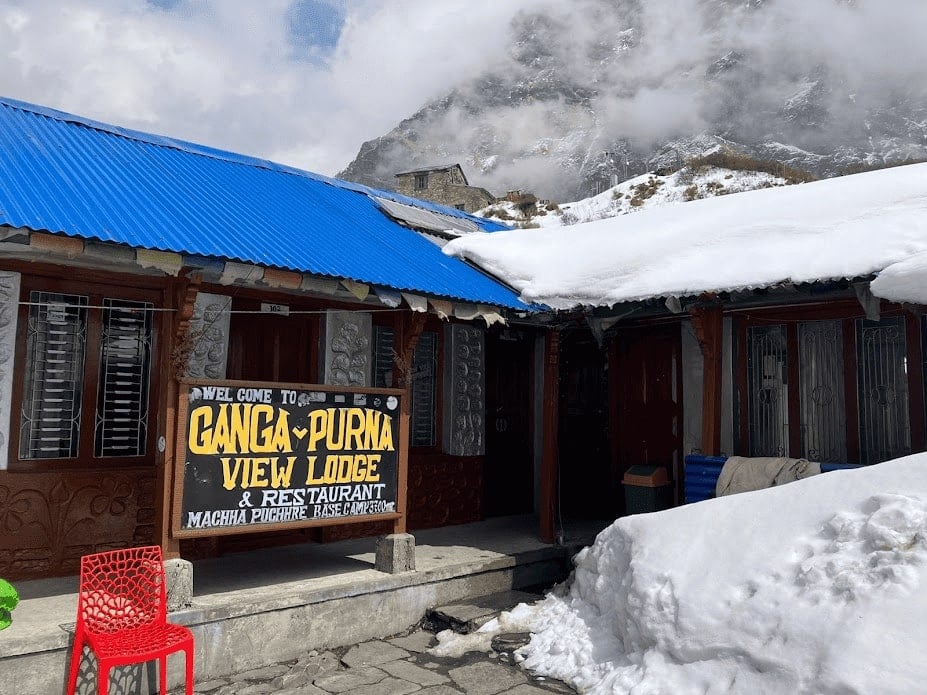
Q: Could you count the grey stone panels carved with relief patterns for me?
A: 4